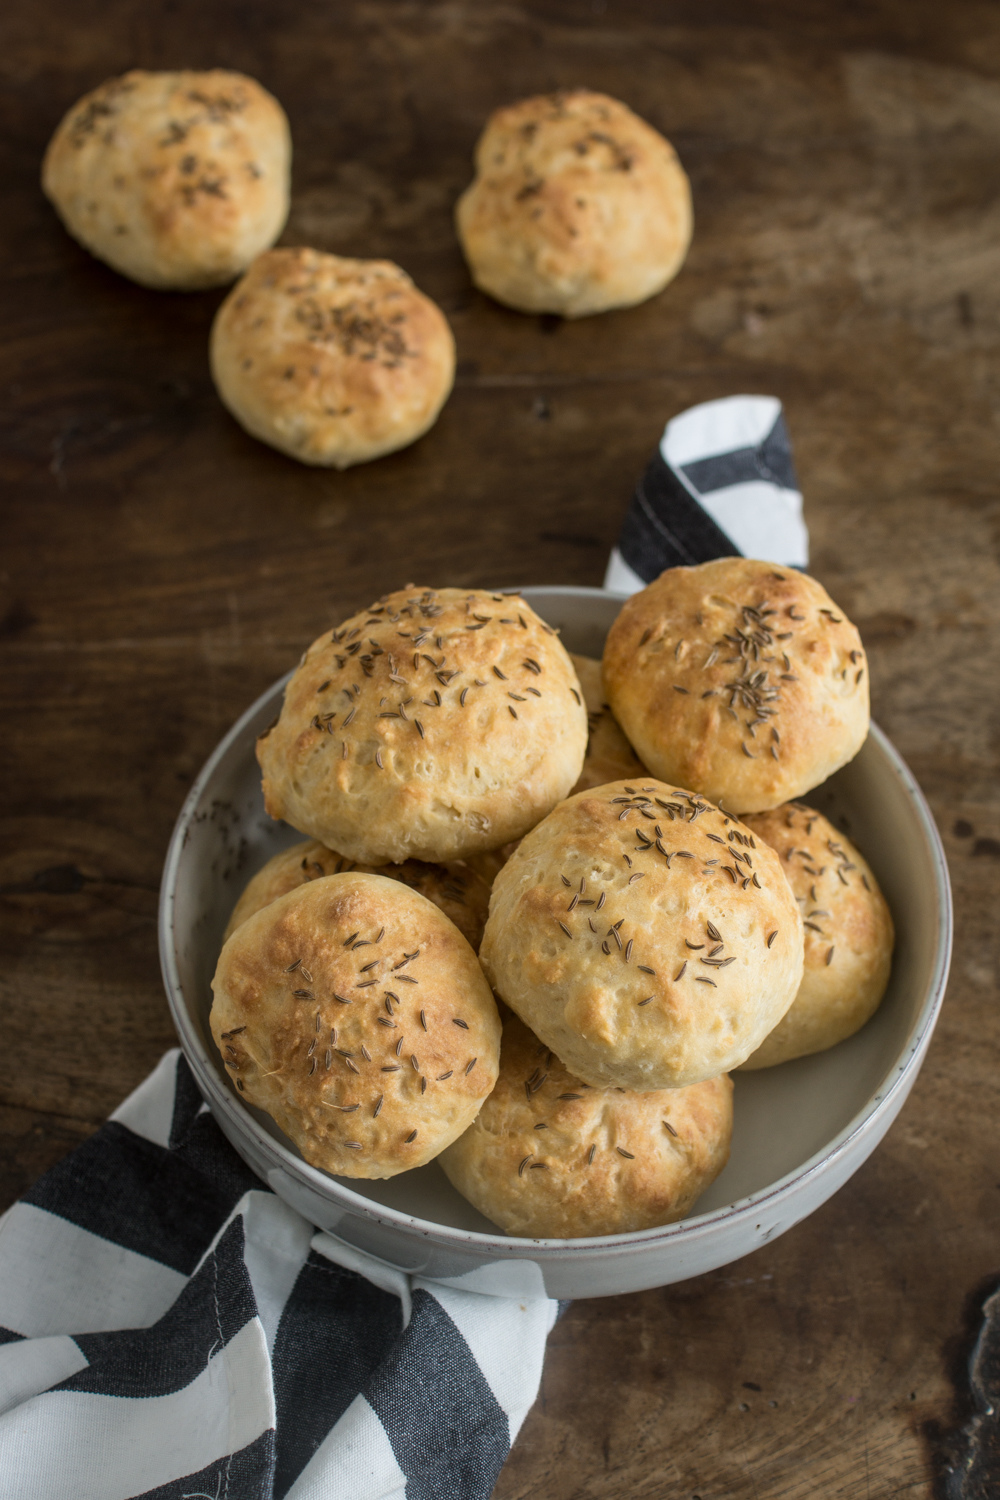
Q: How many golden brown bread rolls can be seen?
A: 11